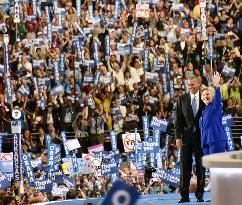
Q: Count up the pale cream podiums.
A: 1